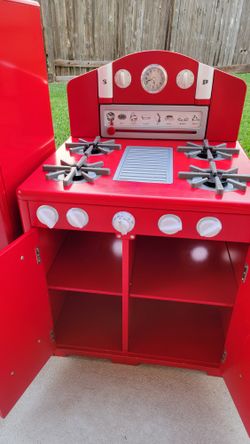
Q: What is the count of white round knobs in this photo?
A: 7